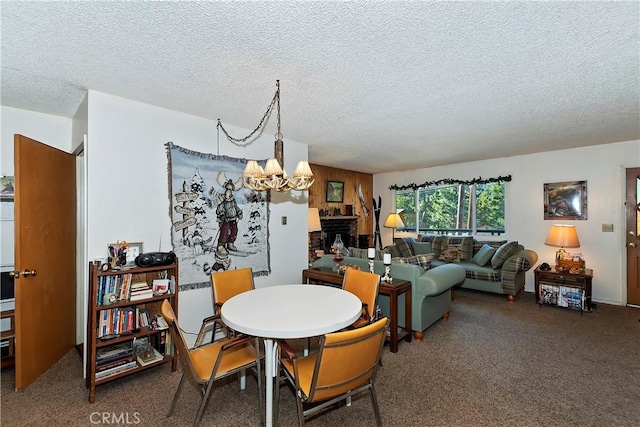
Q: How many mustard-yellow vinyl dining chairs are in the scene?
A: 4